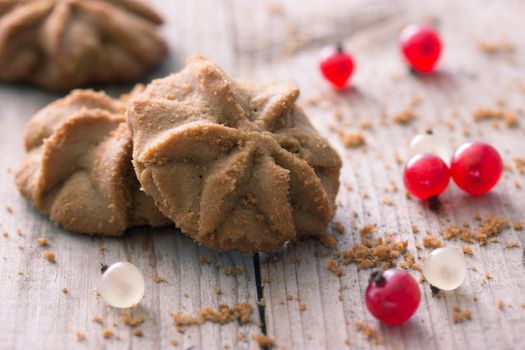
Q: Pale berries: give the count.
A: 3